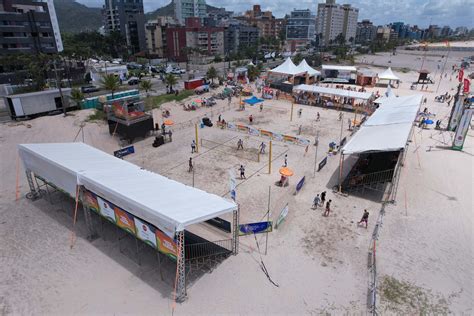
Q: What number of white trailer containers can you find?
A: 1